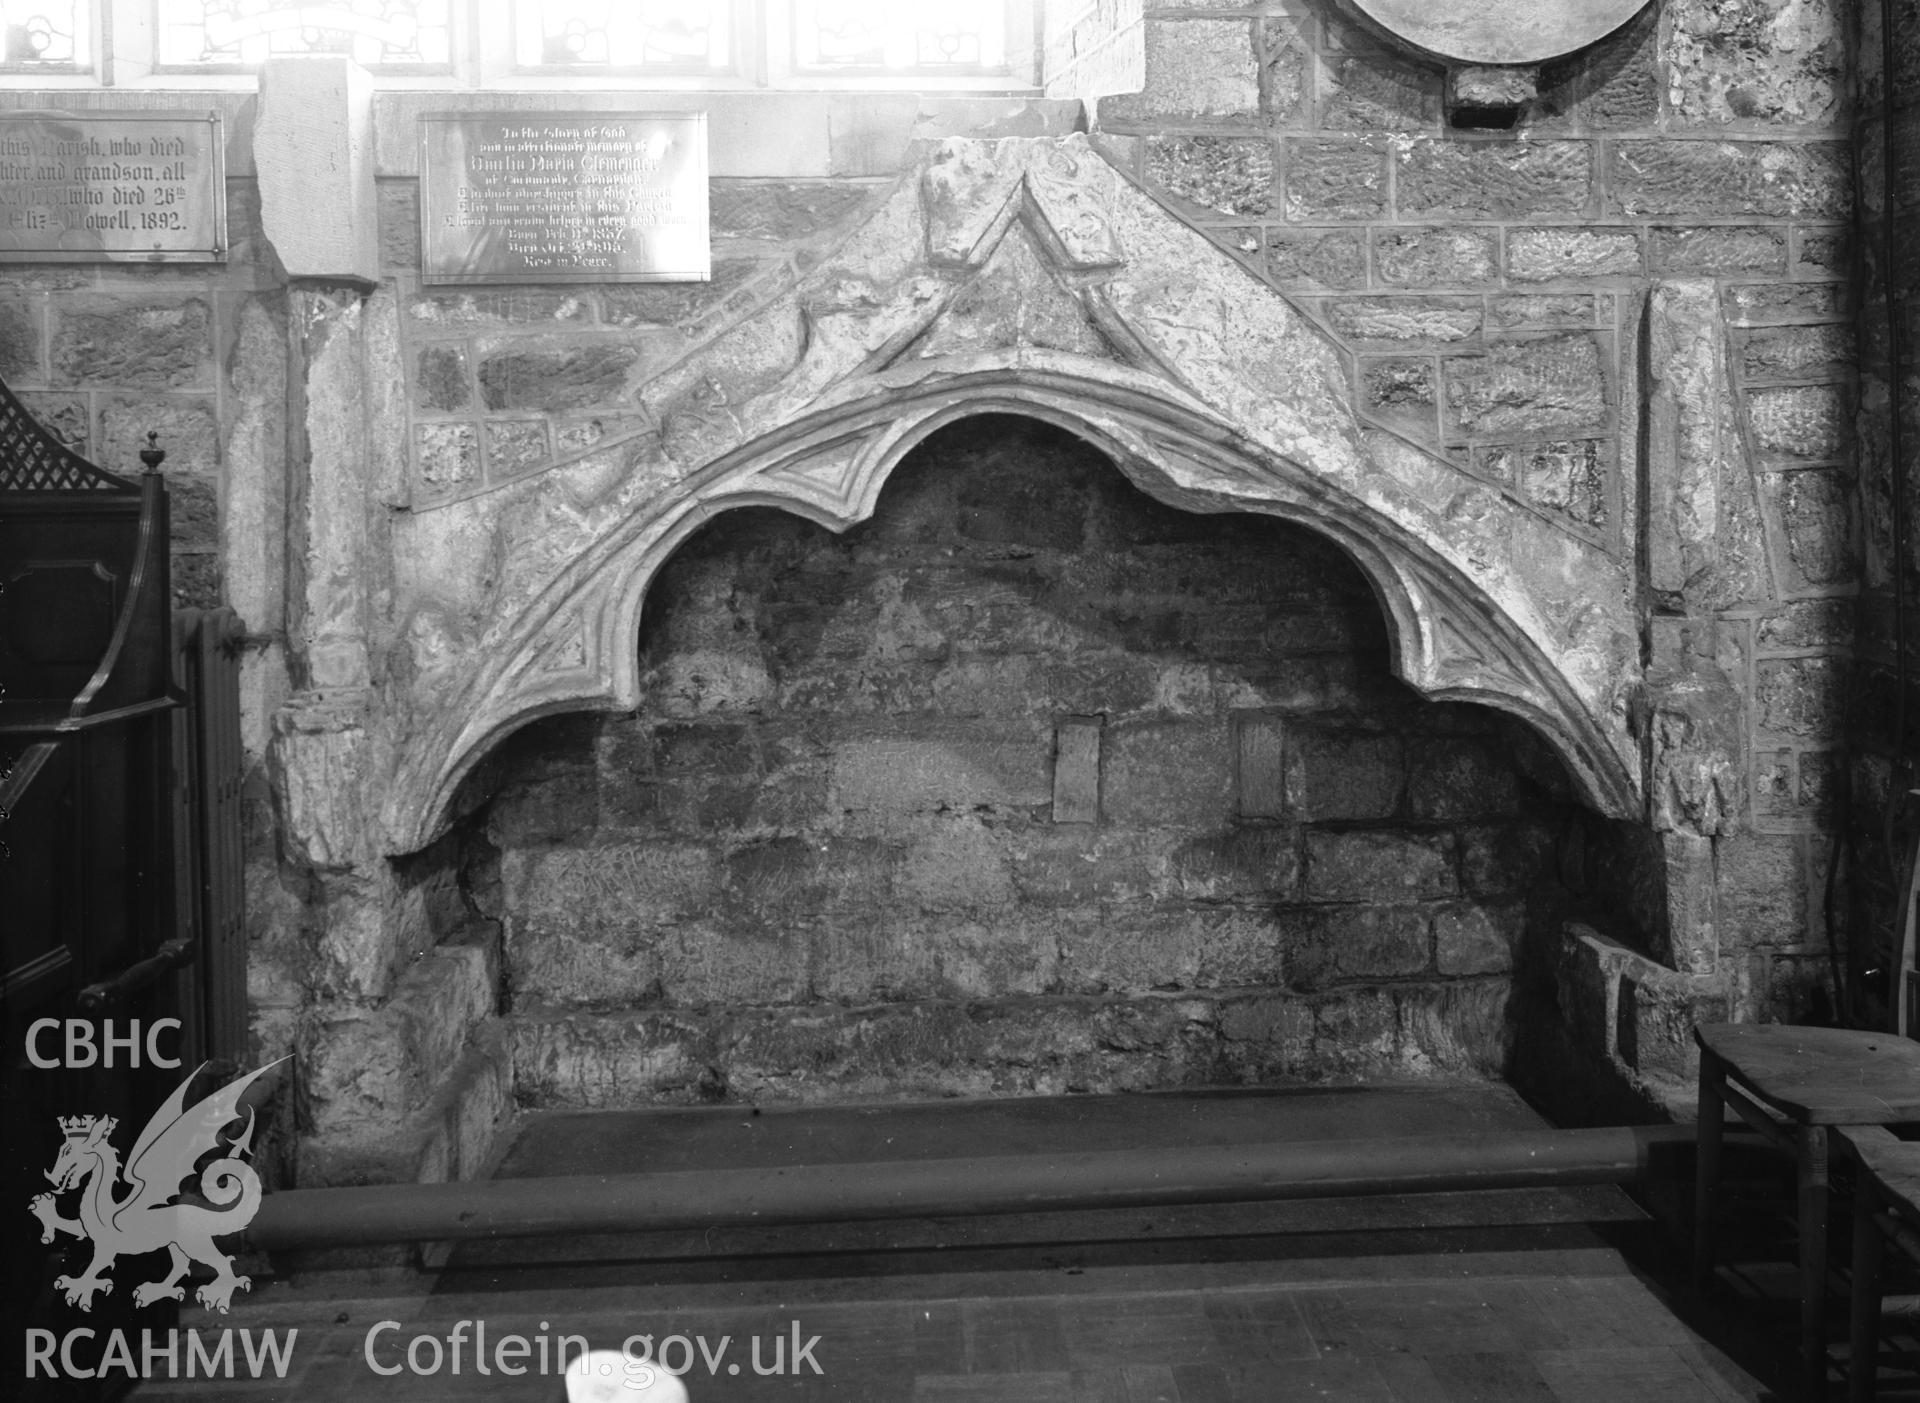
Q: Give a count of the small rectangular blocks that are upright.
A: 2